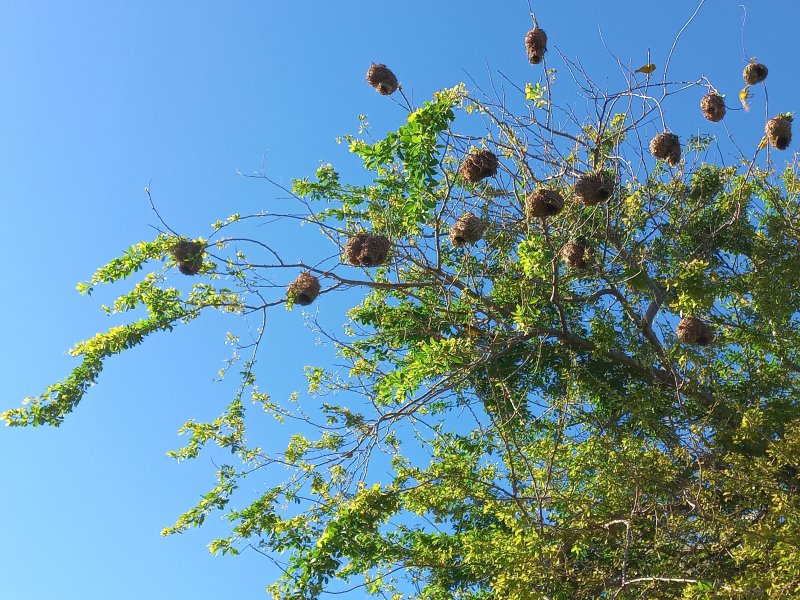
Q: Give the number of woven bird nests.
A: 15